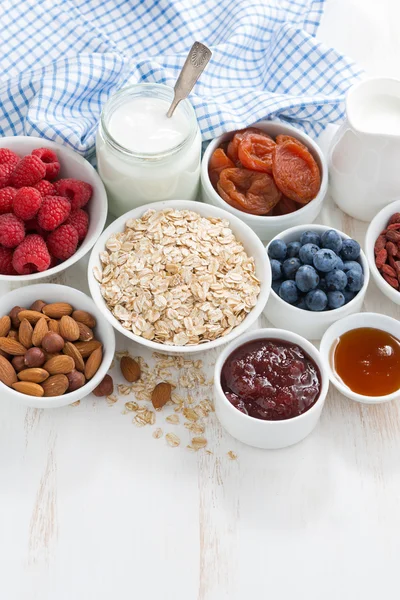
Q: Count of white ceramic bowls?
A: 8